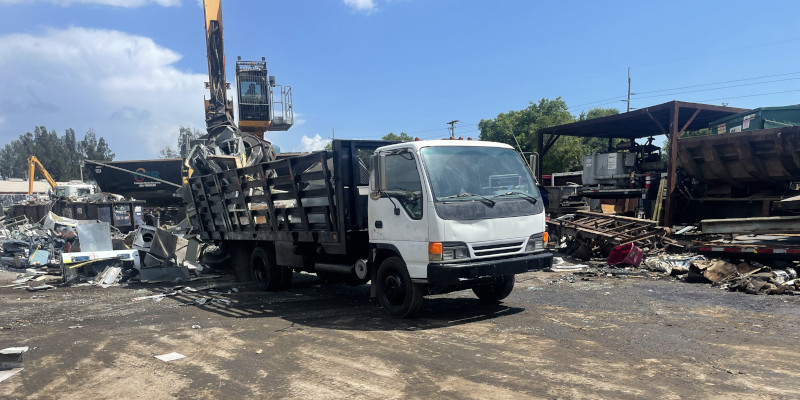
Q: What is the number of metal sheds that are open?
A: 1